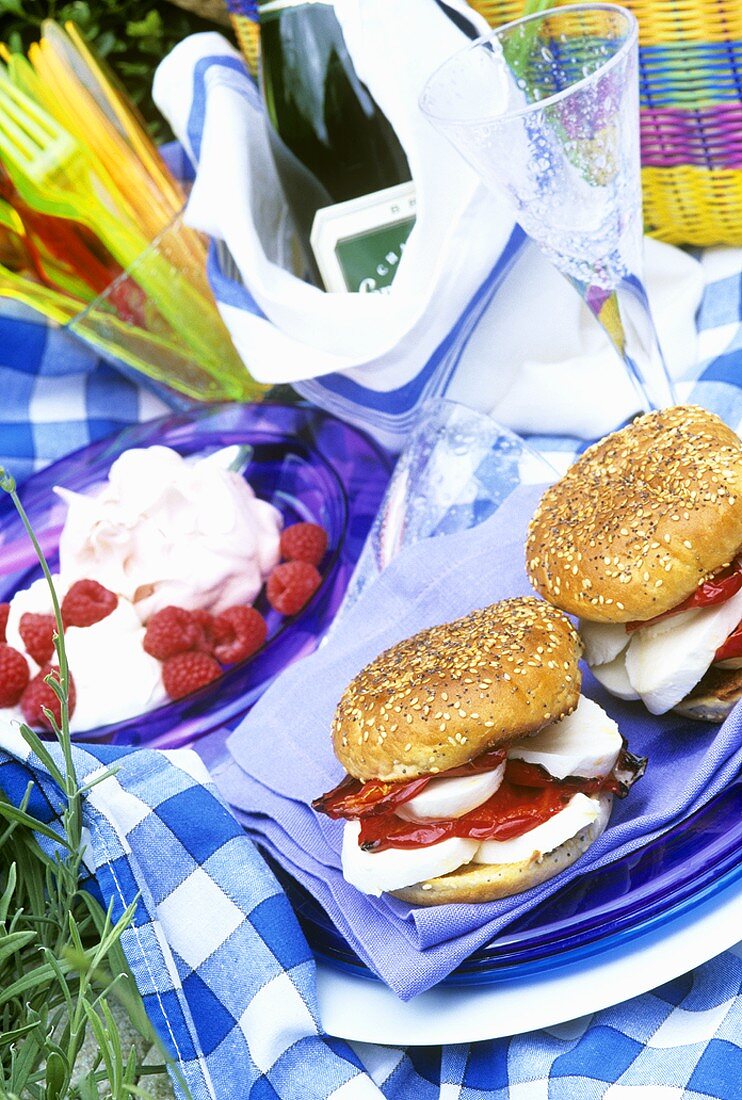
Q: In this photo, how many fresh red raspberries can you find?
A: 11